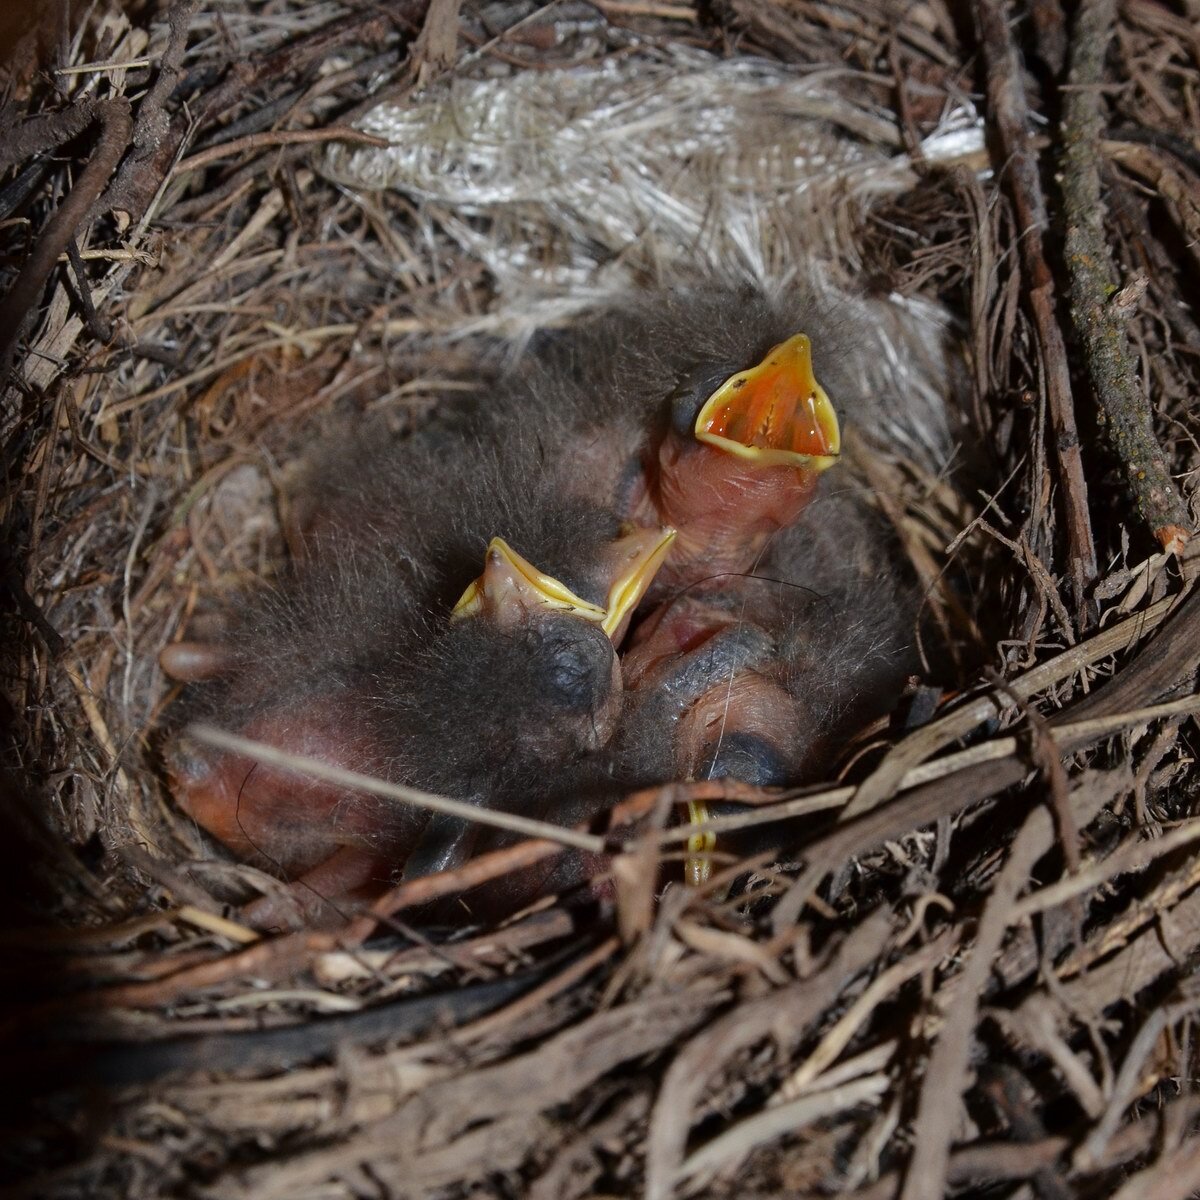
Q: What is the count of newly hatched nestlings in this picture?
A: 4